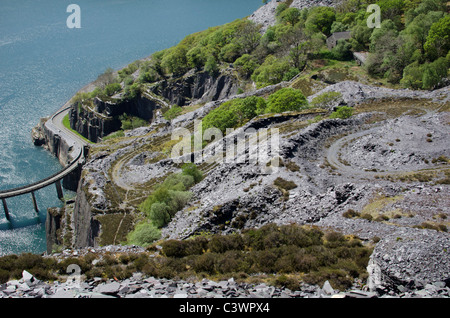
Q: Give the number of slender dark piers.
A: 3